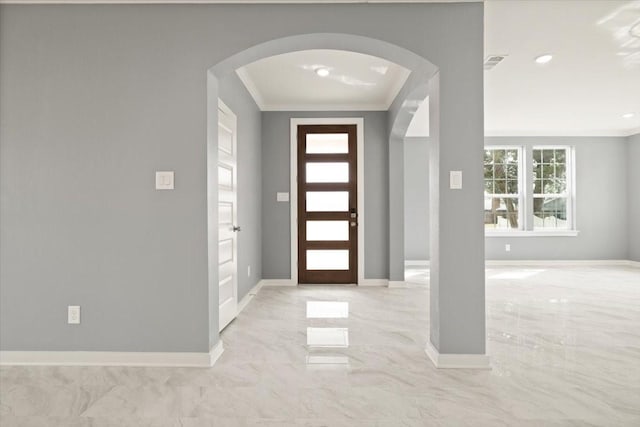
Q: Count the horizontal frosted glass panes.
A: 5